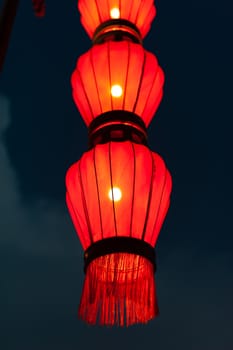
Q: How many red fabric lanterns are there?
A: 3